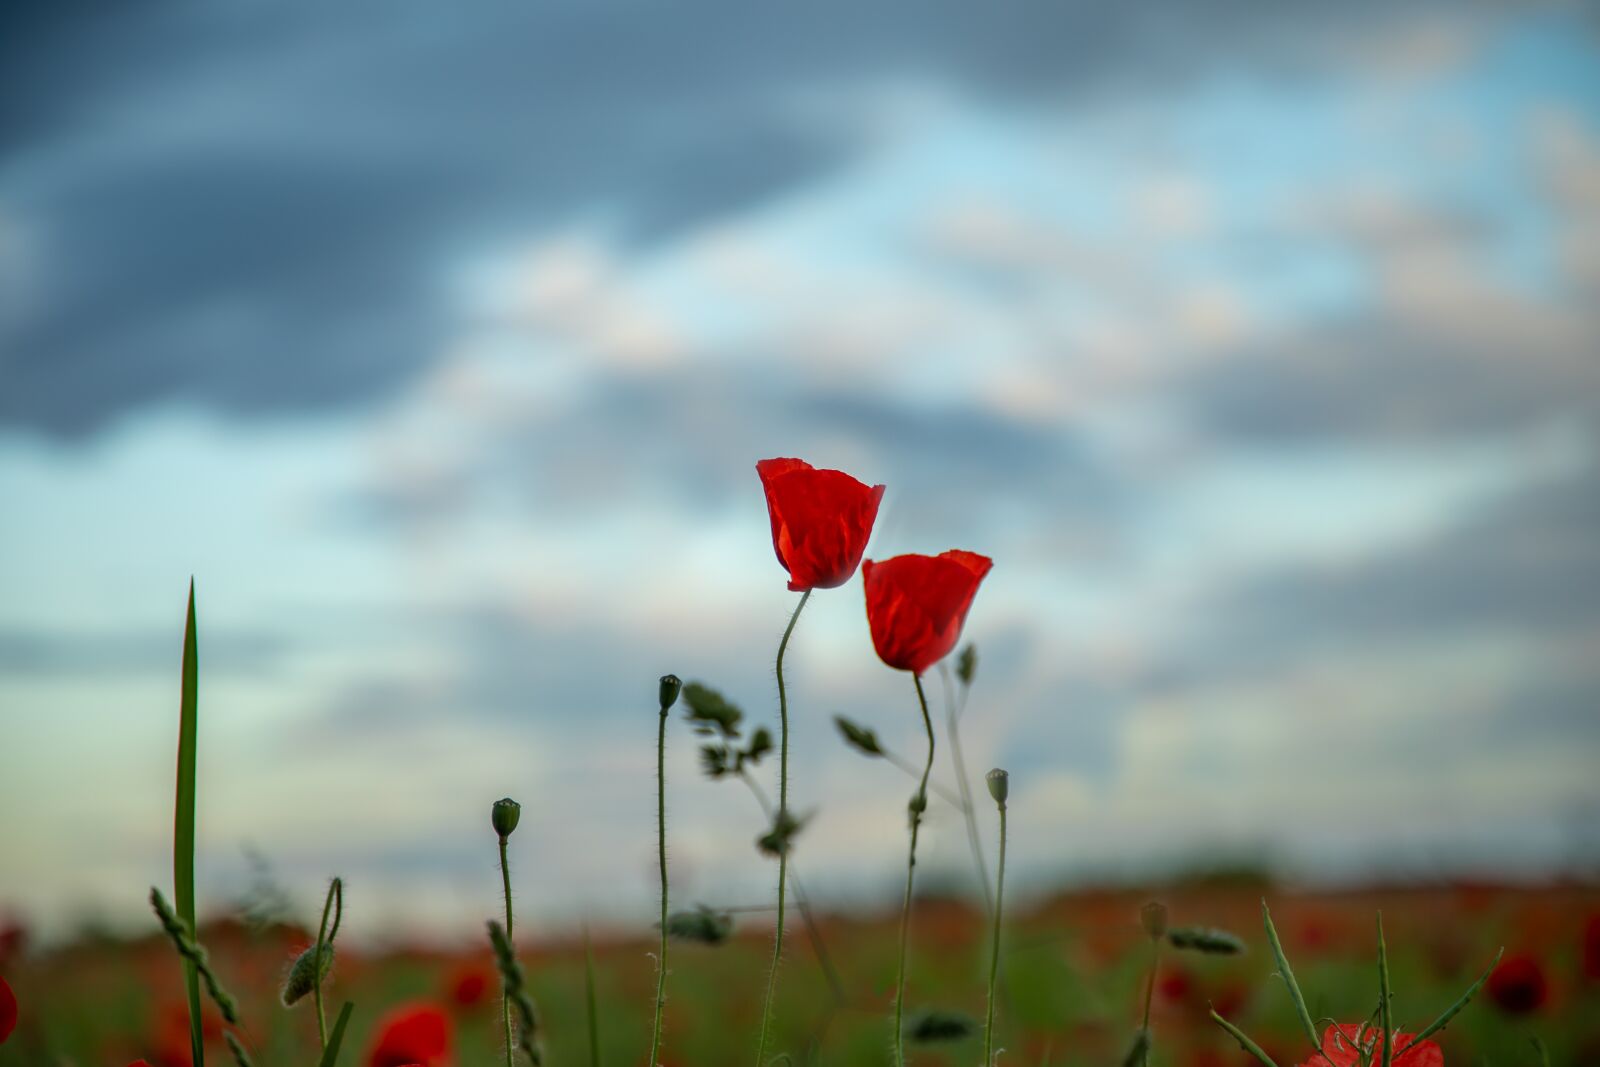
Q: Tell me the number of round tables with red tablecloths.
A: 0